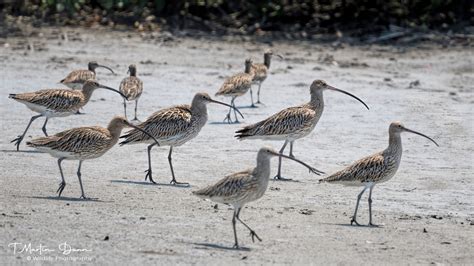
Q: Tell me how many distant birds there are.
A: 4